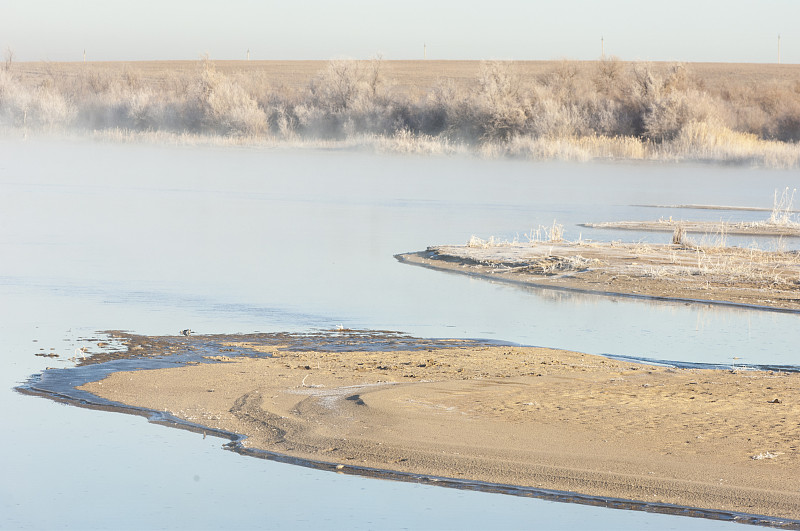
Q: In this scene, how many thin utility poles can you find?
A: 5